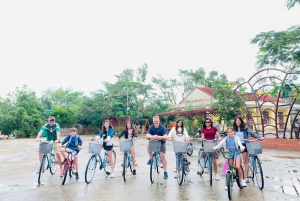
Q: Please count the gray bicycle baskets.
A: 7